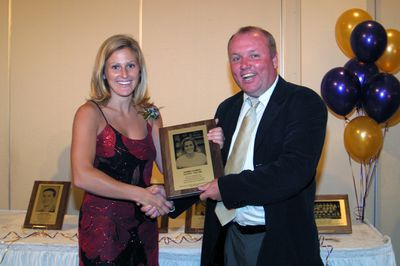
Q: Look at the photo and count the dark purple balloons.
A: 4